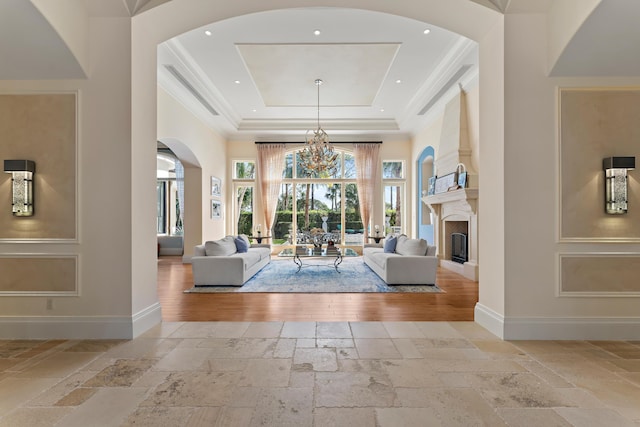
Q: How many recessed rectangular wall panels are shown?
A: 4